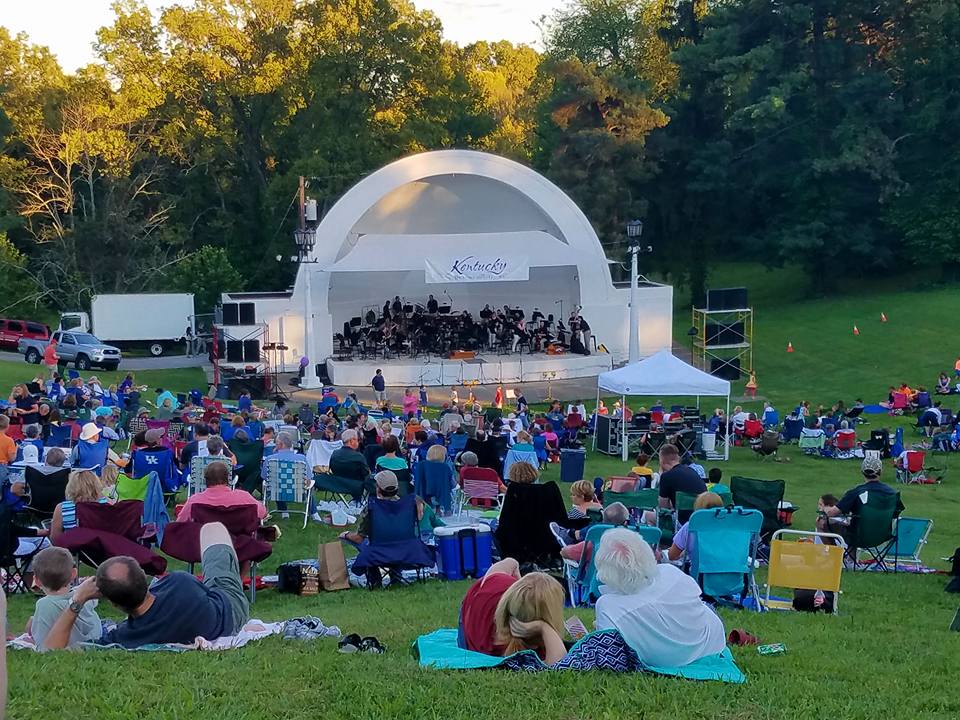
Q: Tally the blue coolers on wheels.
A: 1